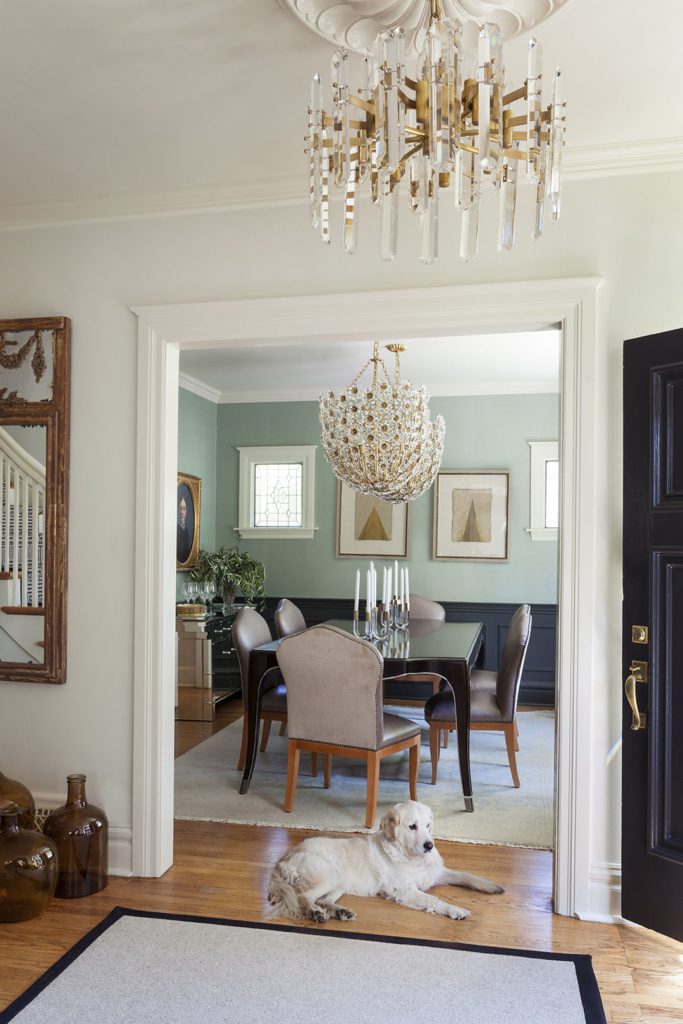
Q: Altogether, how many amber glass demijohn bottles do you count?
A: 3